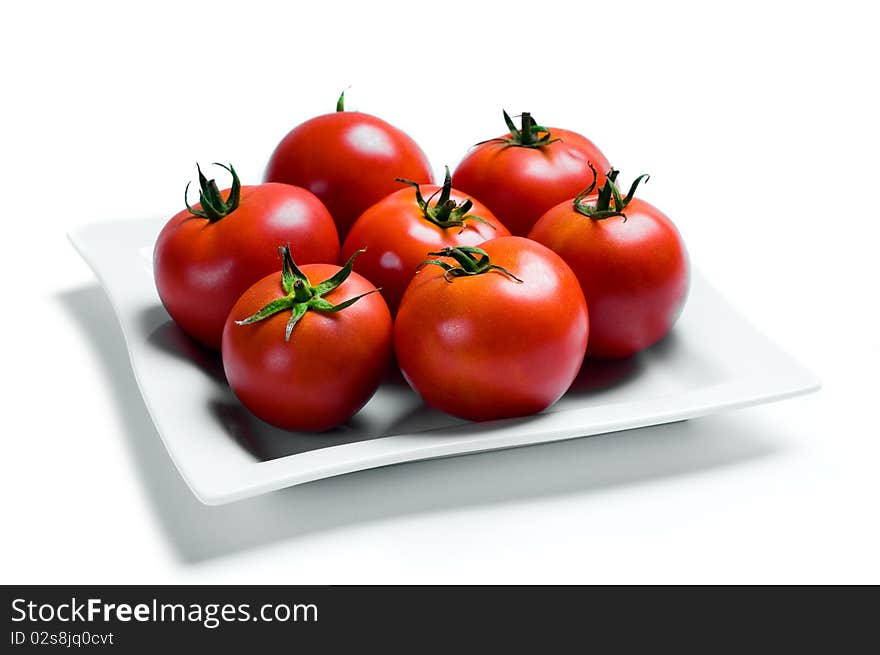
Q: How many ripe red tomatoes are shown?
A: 7